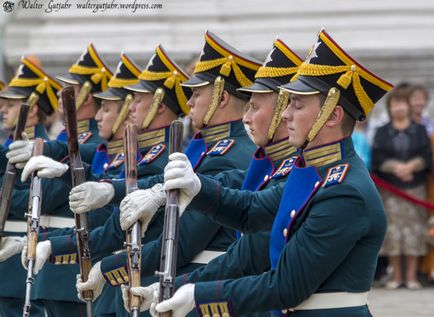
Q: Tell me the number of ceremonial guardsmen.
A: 7